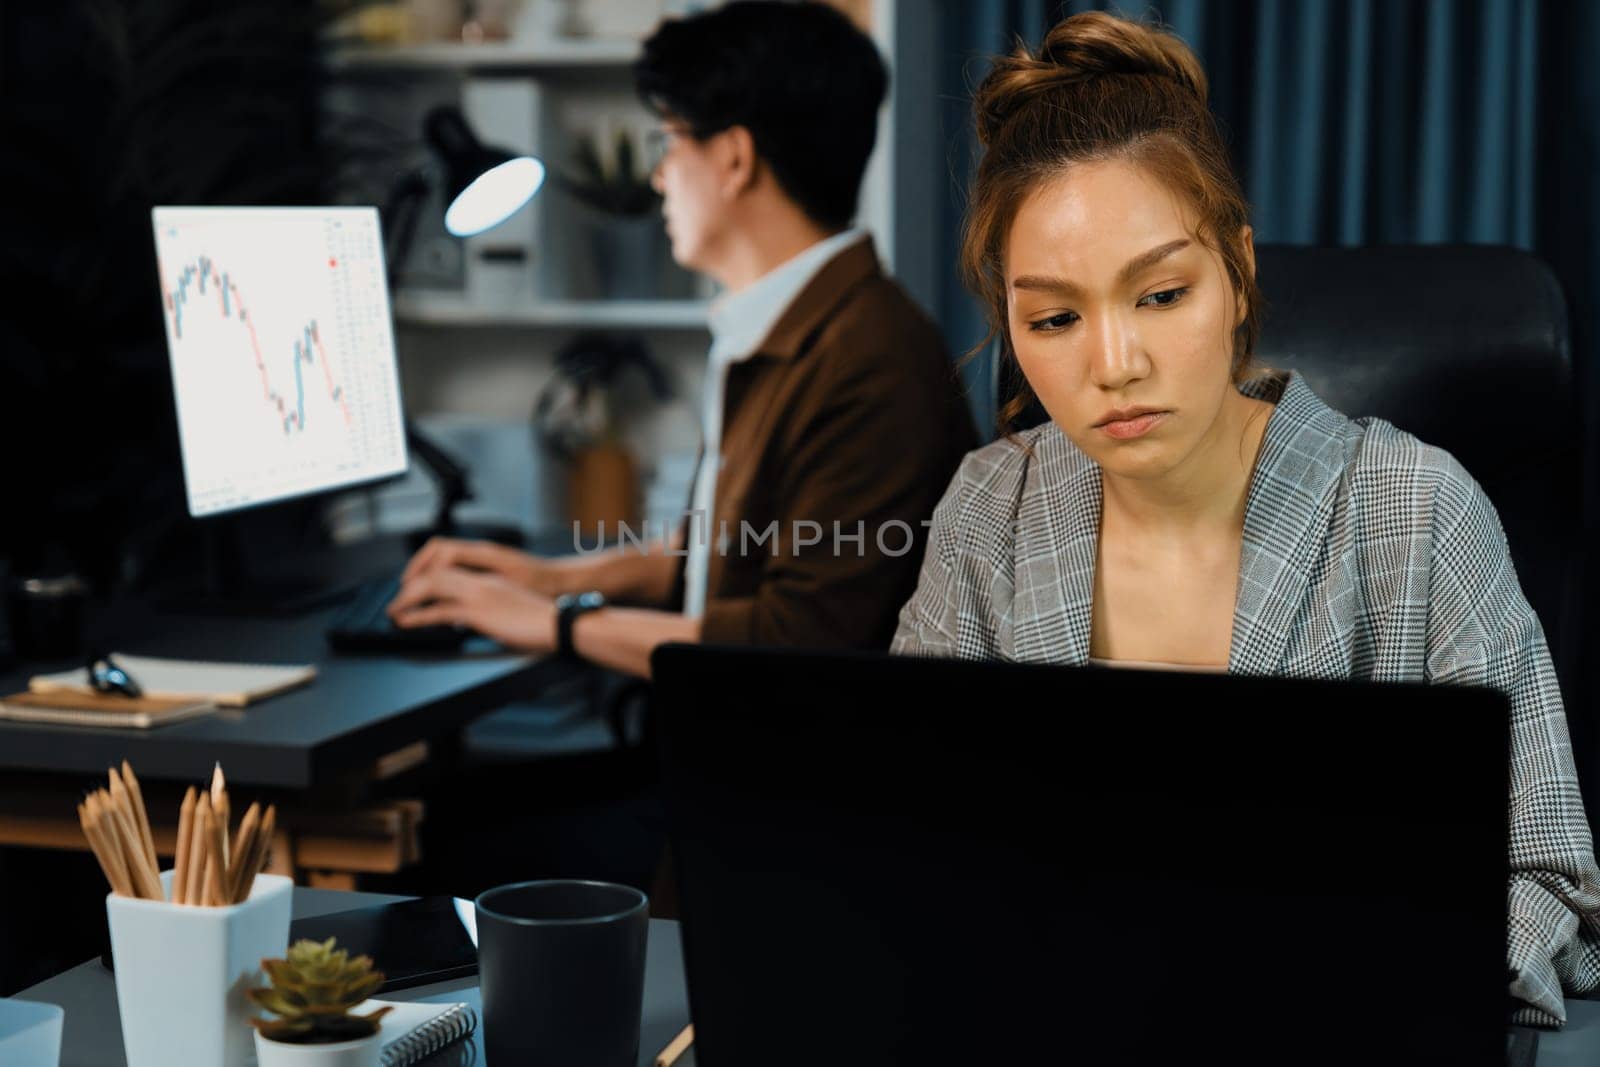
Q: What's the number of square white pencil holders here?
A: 1